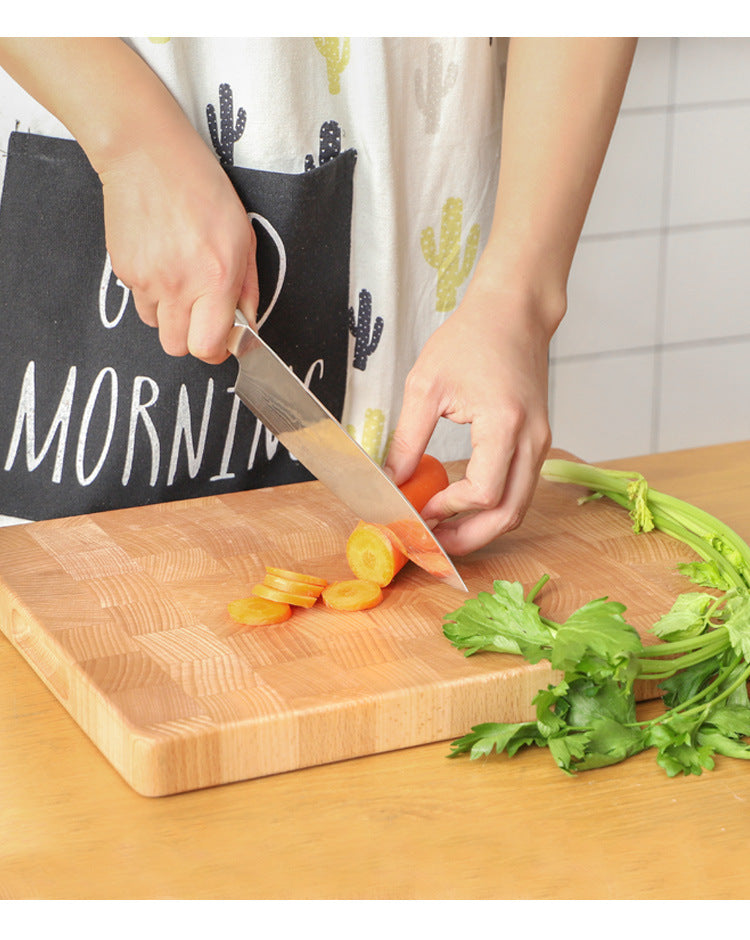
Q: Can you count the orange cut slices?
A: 5